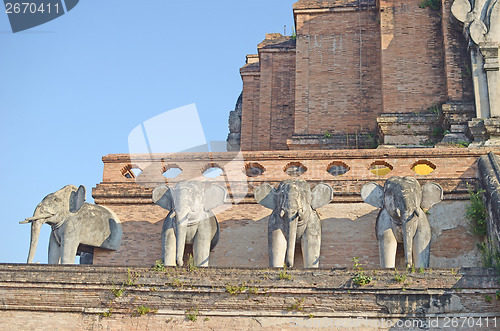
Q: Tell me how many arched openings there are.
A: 8